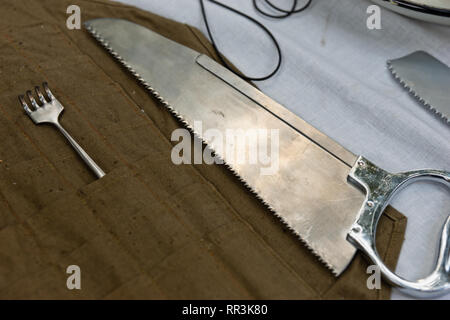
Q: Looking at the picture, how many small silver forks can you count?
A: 1